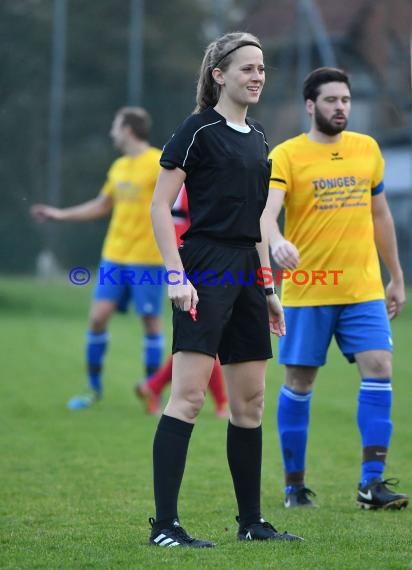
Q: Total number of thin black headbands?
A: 1